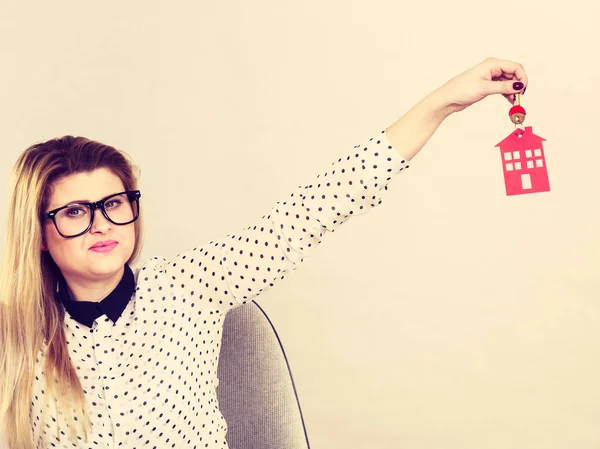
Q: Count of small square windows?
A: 8